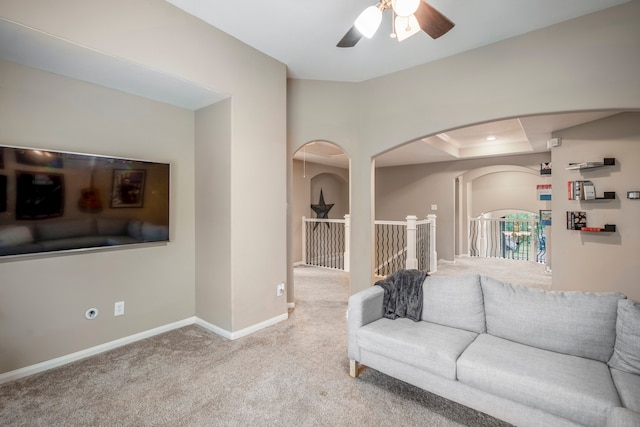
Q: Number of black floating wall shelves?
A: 3